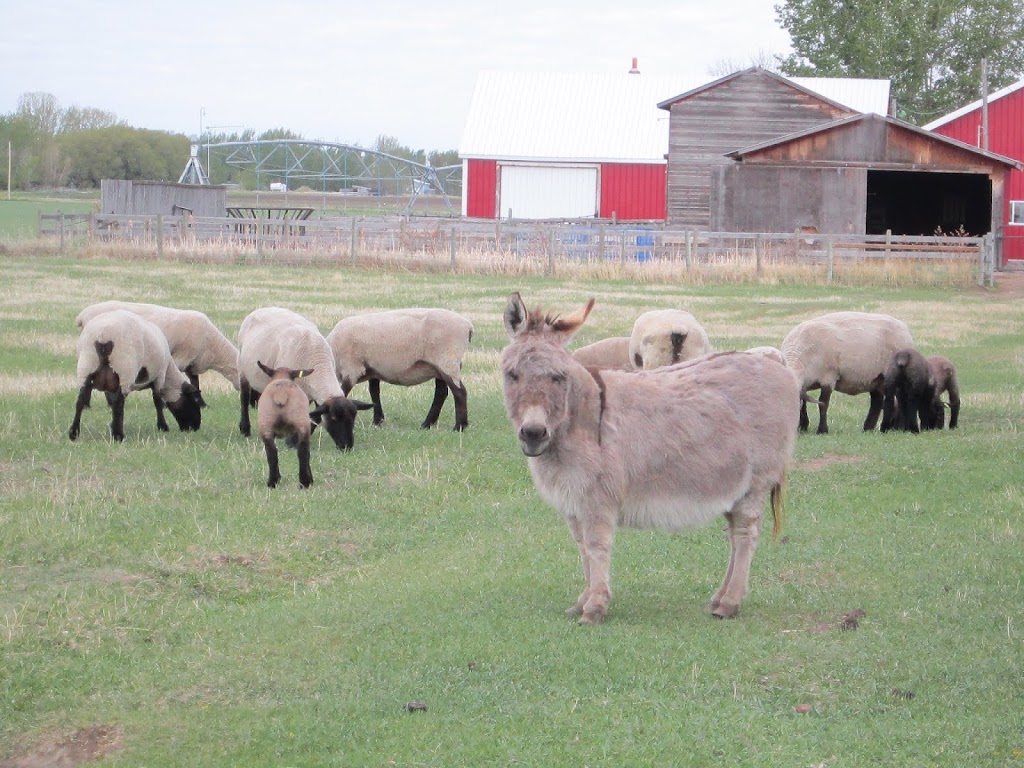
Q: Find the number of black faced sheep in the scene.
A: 2